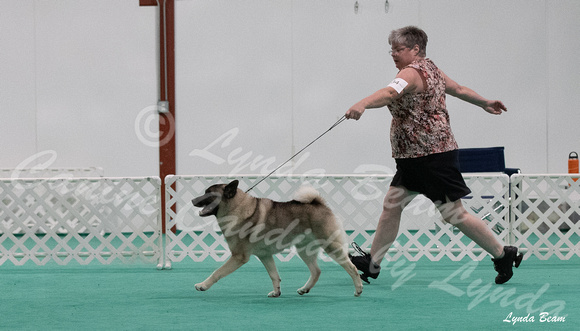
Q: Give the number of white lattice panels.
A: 3